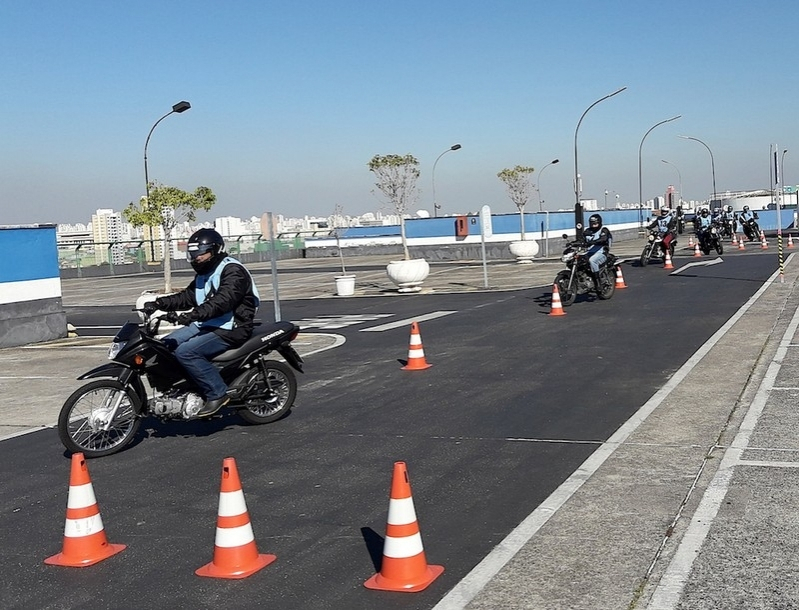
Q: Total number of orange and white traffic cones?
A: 14